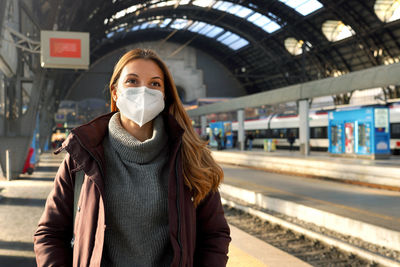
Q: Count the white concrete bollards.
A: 1